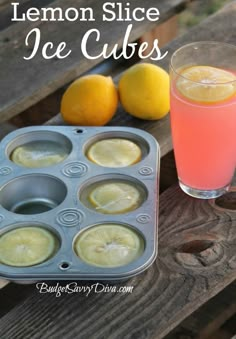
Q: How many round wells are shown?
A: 6